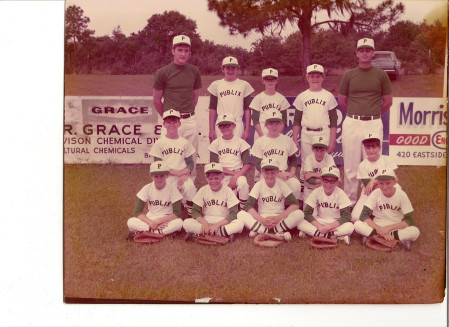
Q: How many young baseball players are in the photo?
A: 13